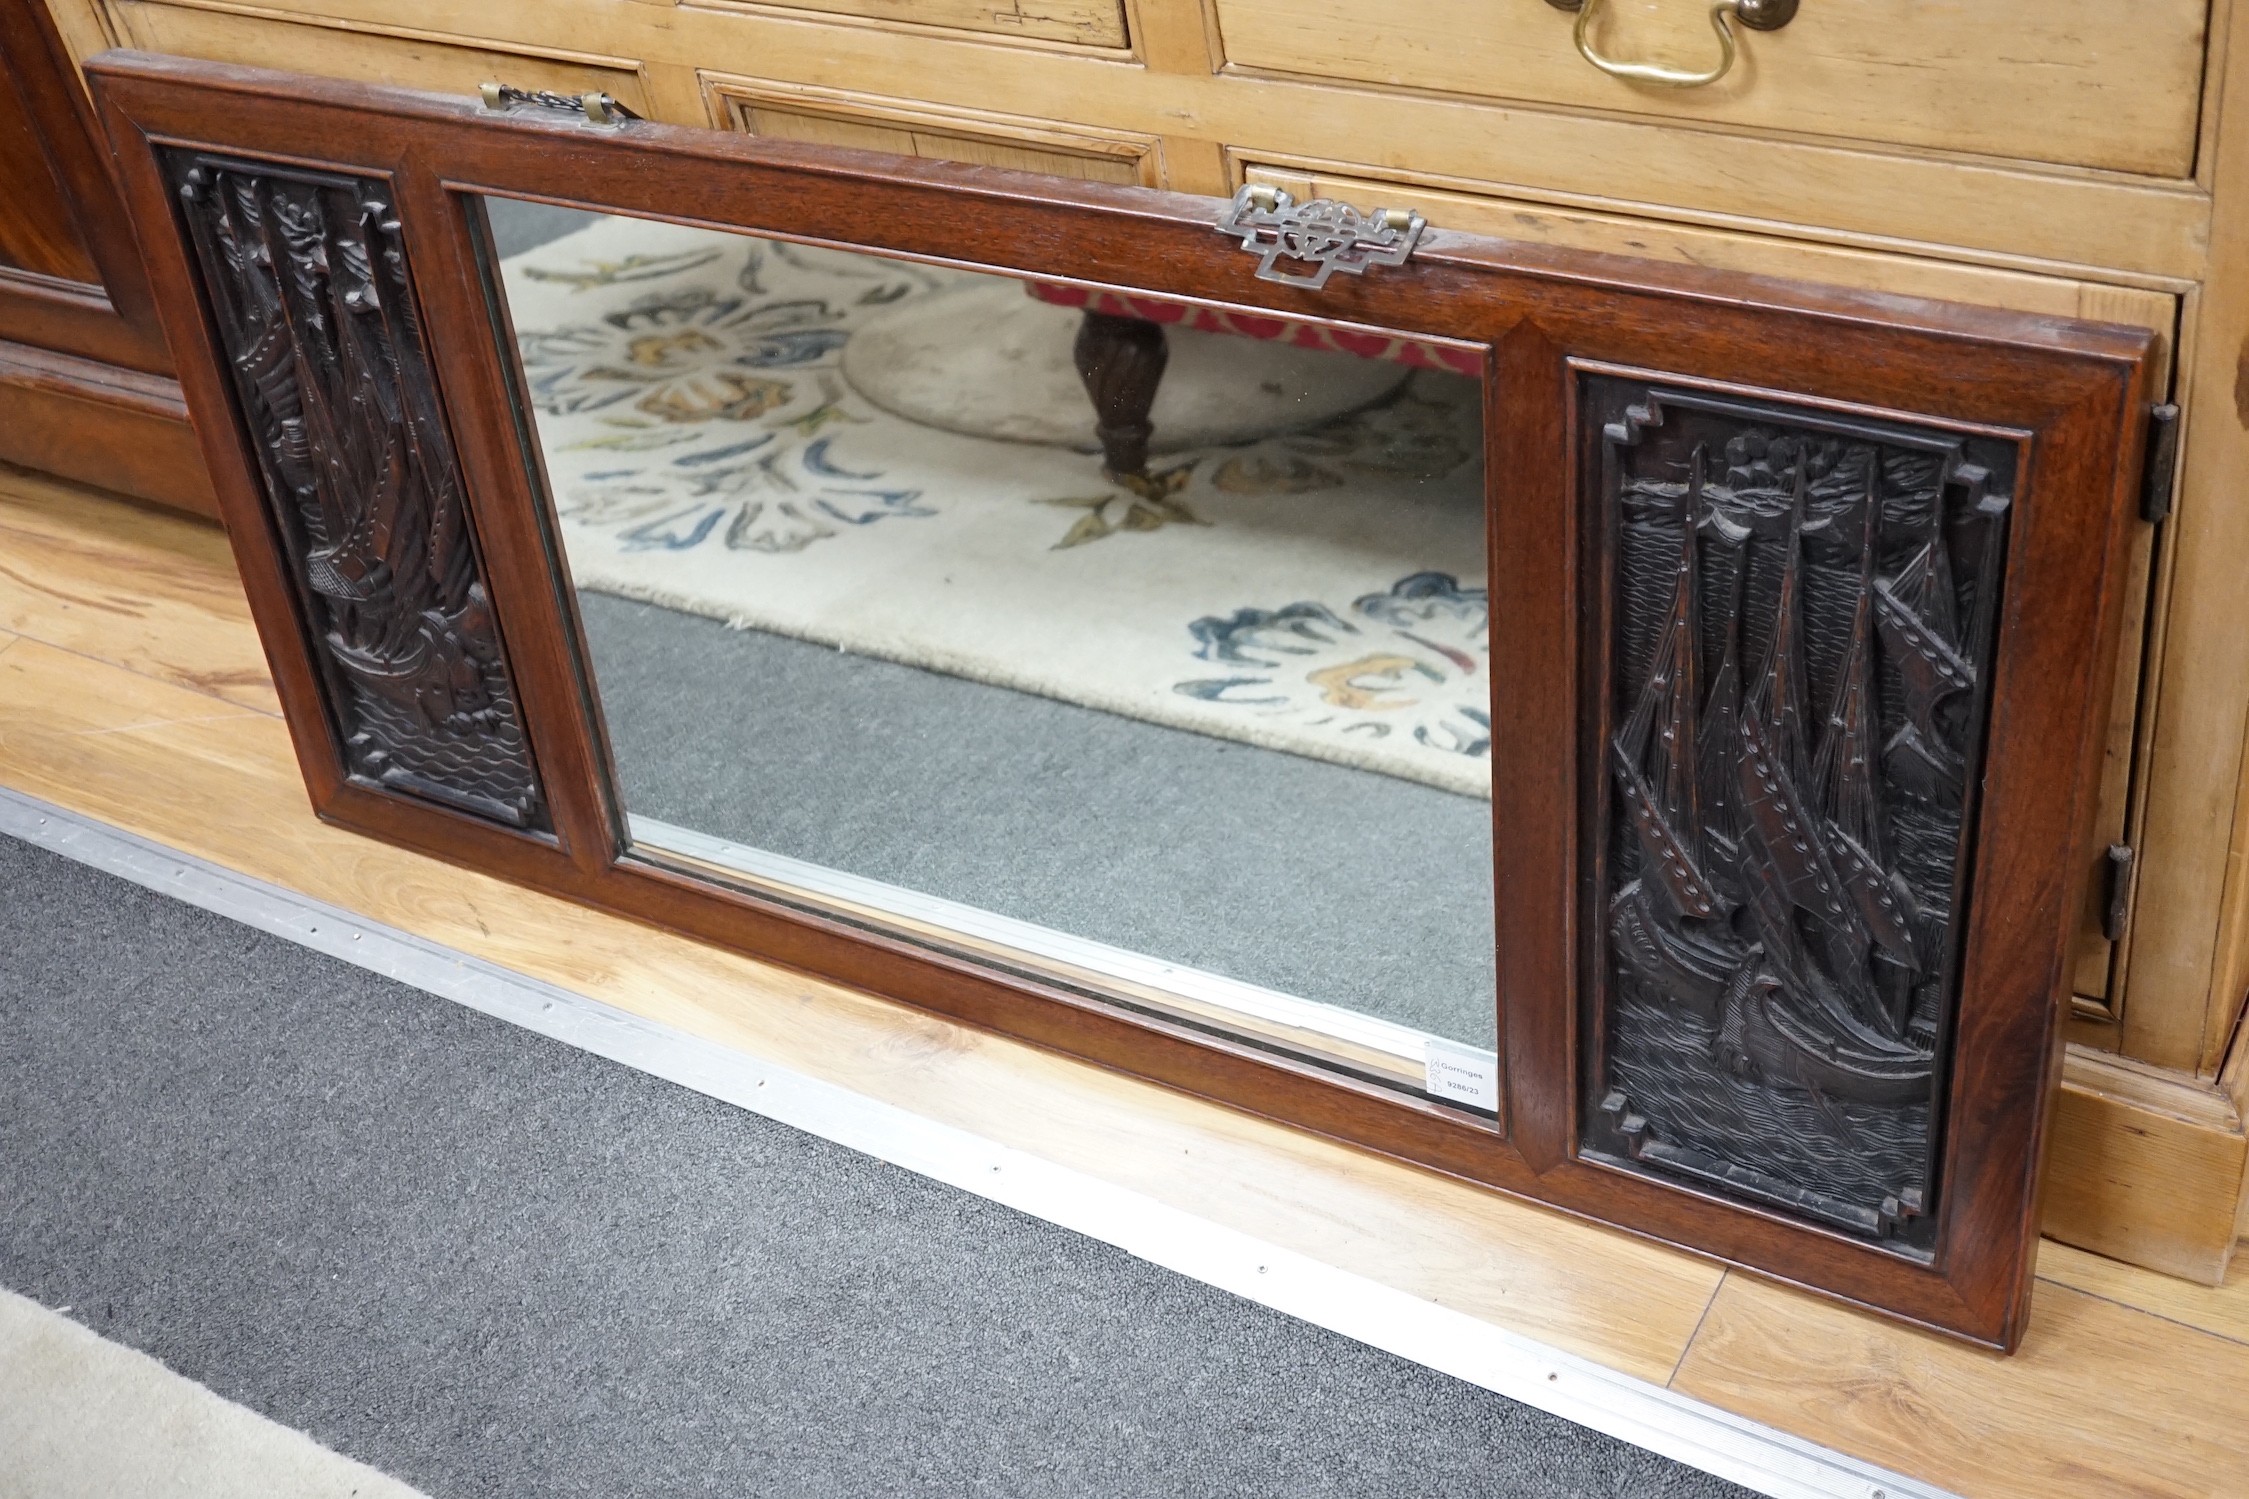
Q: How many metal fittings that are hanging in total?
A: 2